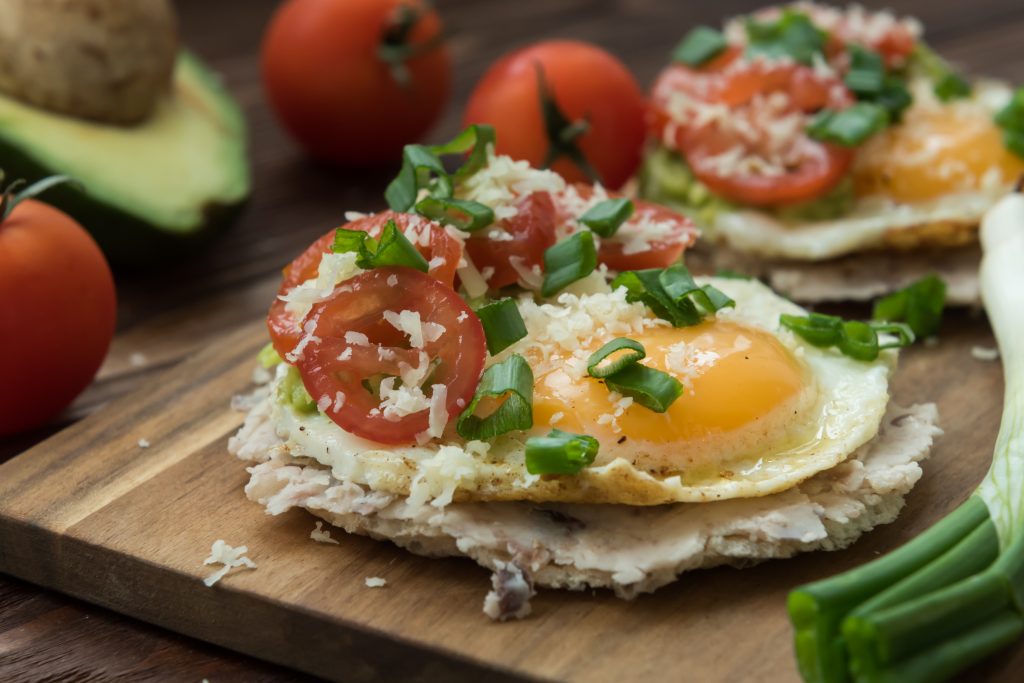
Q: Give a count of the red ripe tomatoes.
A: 3